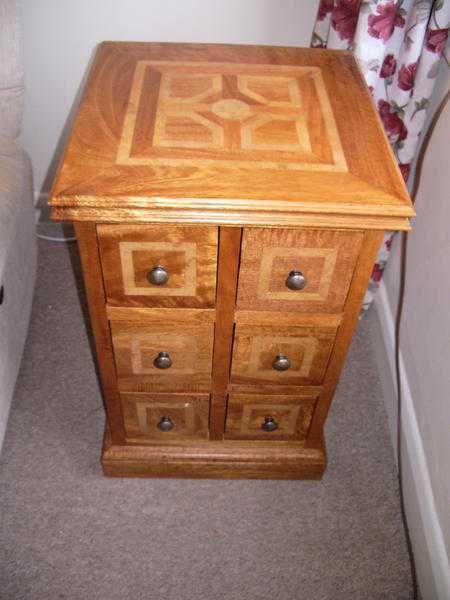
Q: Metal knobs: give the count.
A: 6